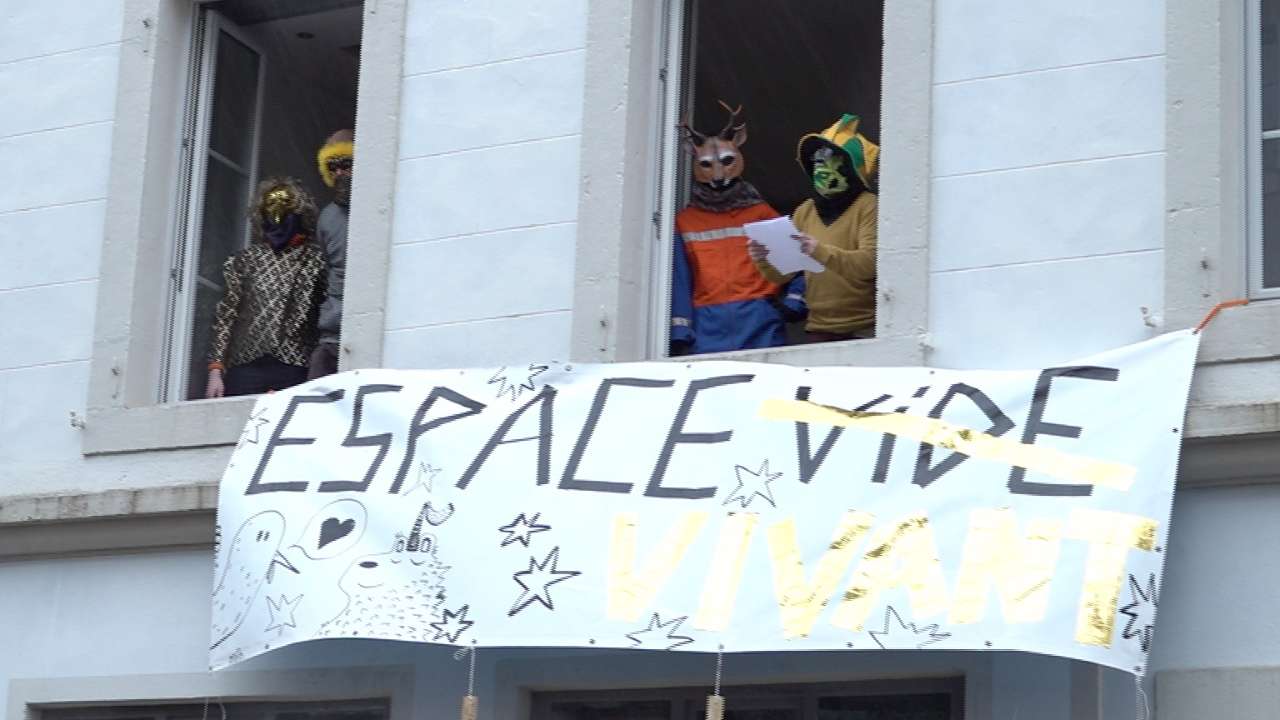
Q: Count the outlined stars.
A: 11